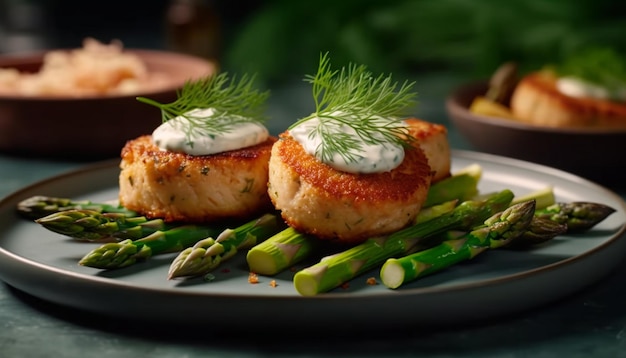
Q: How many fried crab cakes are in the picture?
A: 4